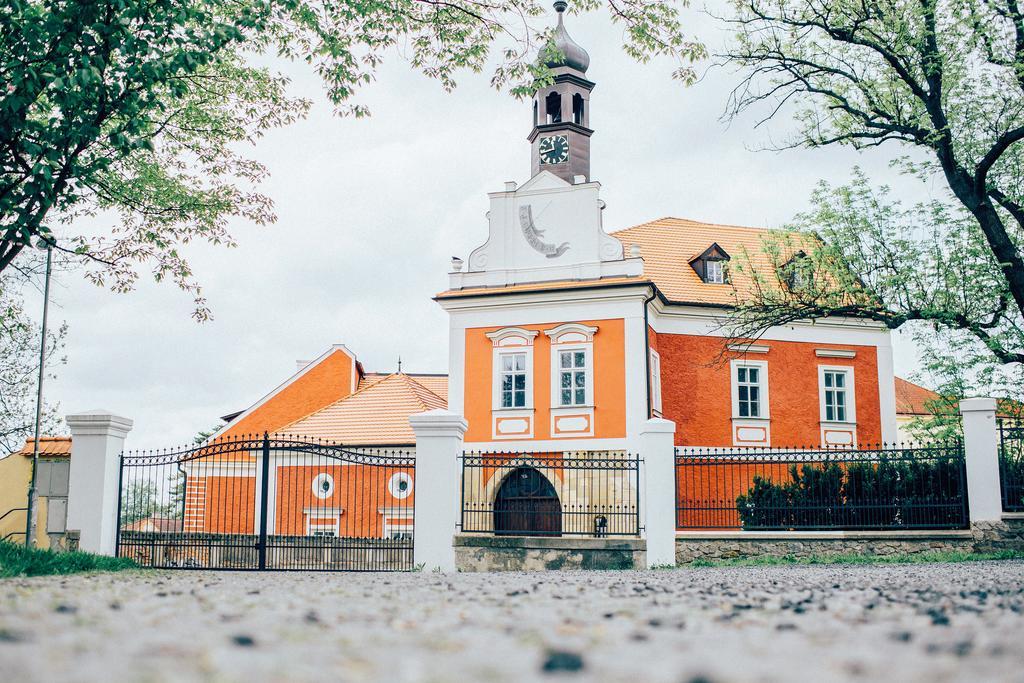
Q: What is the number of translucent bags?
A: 0